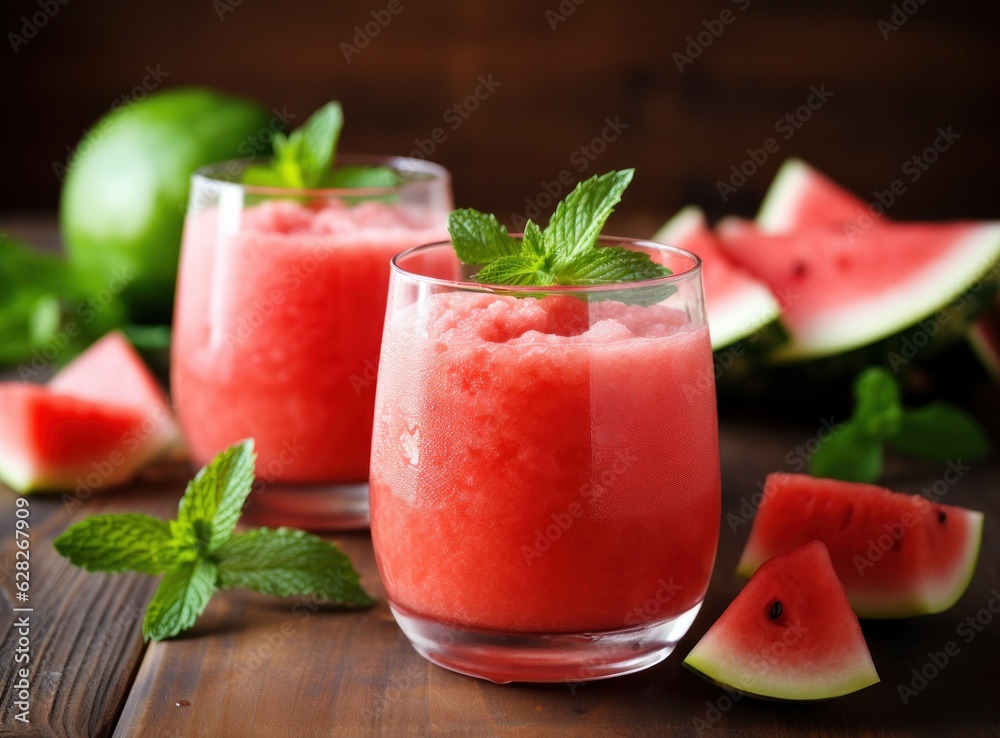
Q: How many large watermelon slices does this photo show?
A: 3